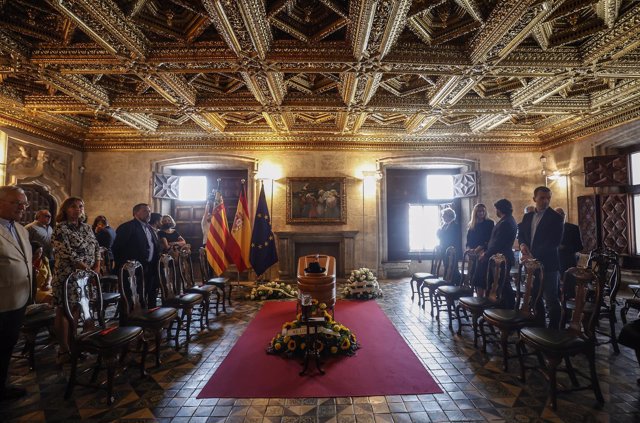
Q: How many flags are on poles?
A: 3